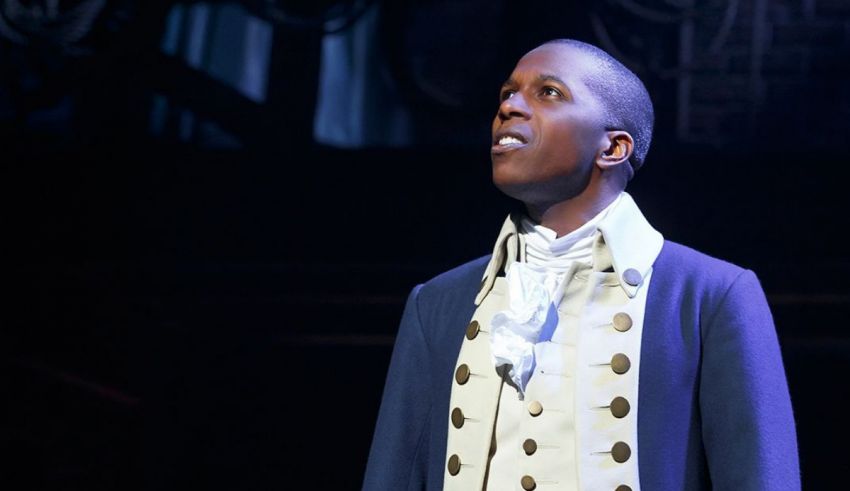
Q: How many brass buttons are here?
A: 13